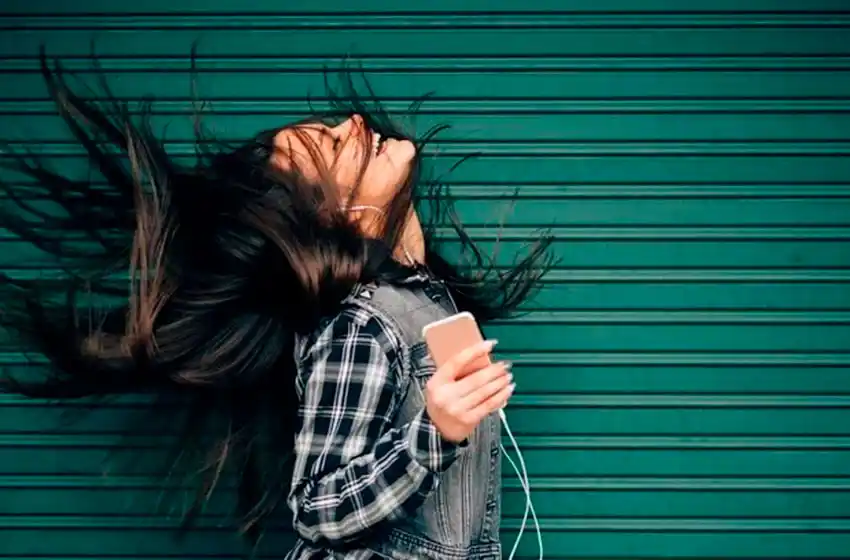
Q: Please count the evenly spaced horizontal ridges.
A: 13